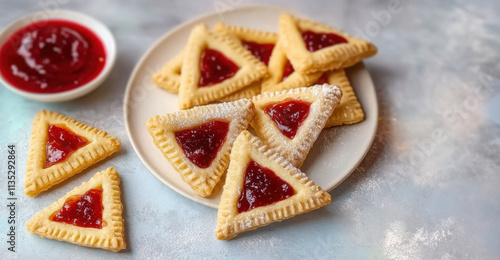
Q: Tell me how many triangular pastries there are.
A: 11